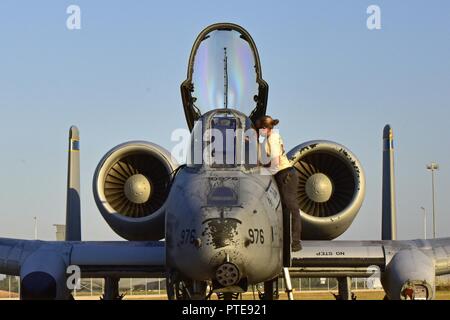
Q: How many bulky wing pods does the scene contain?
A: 2